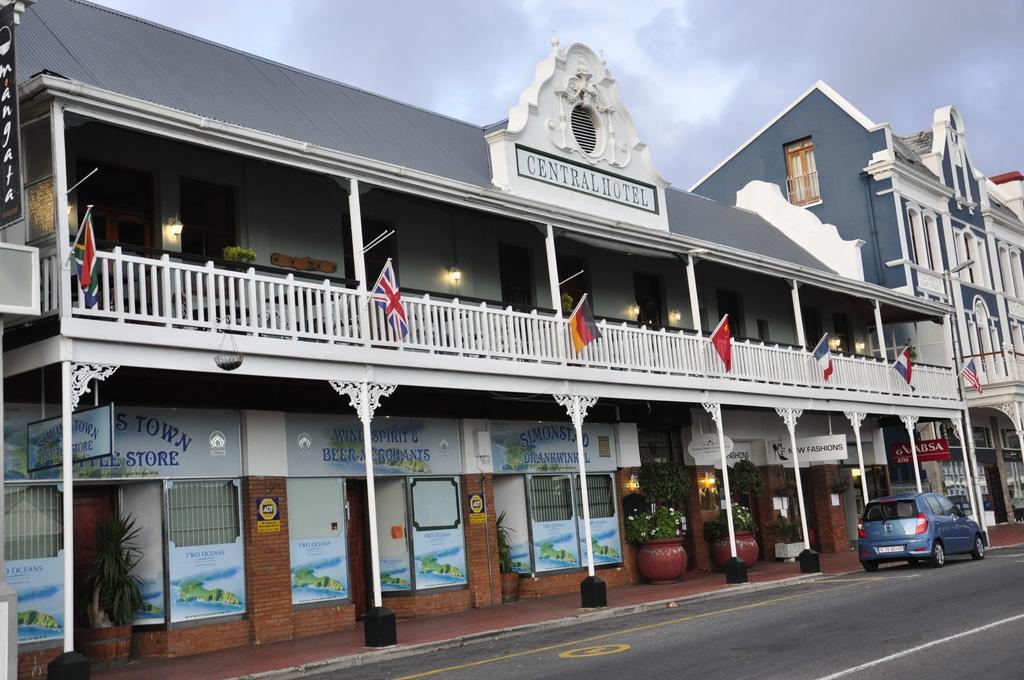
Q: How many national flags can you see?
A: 7